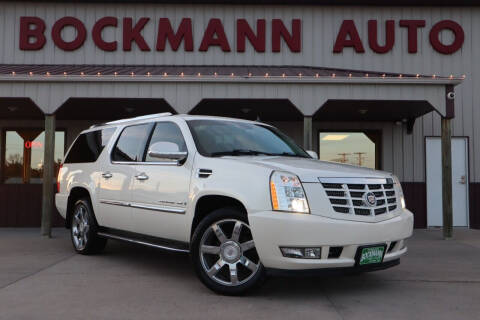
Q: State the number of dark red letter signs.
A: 12